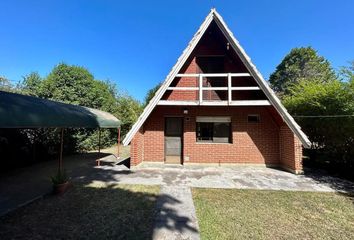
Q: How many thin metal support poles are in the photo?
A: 3